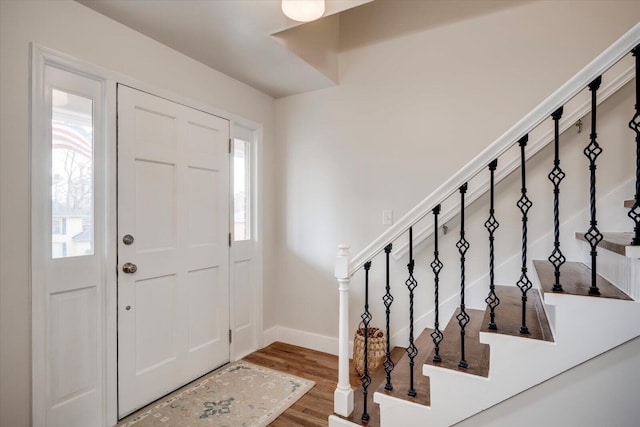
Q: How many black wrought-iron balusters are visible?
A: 10